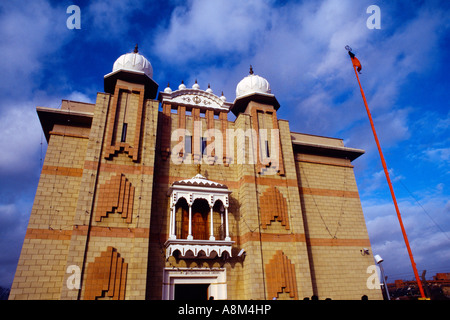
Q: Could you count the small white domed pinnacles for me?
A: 5